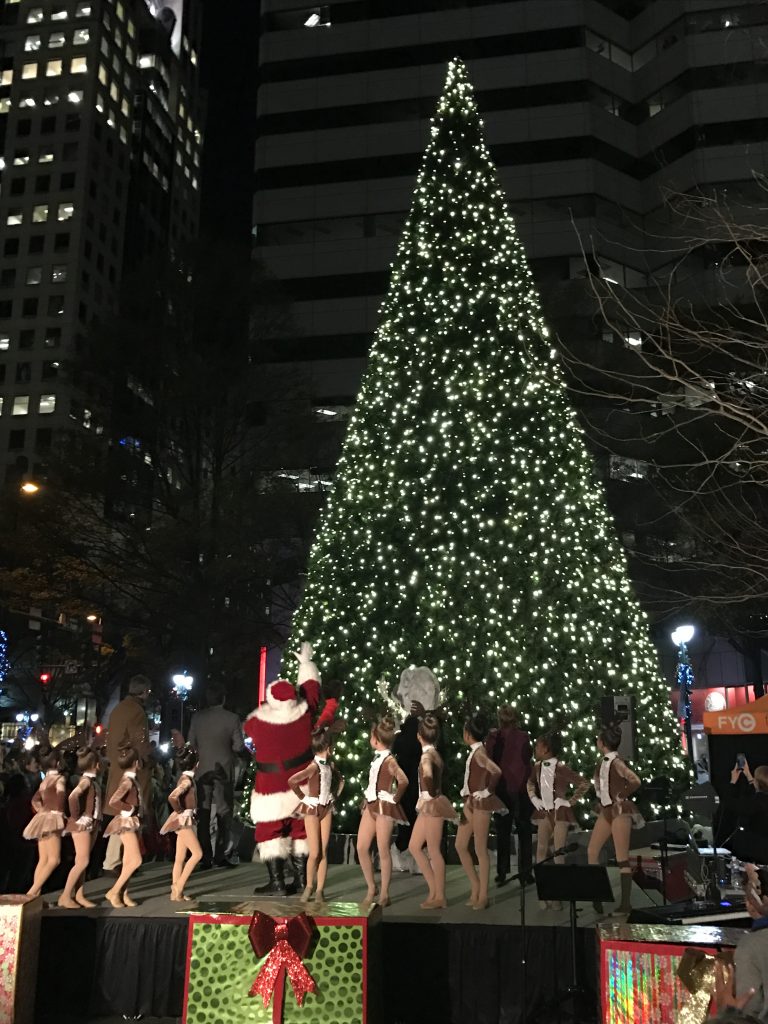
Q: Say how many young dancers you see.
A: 10